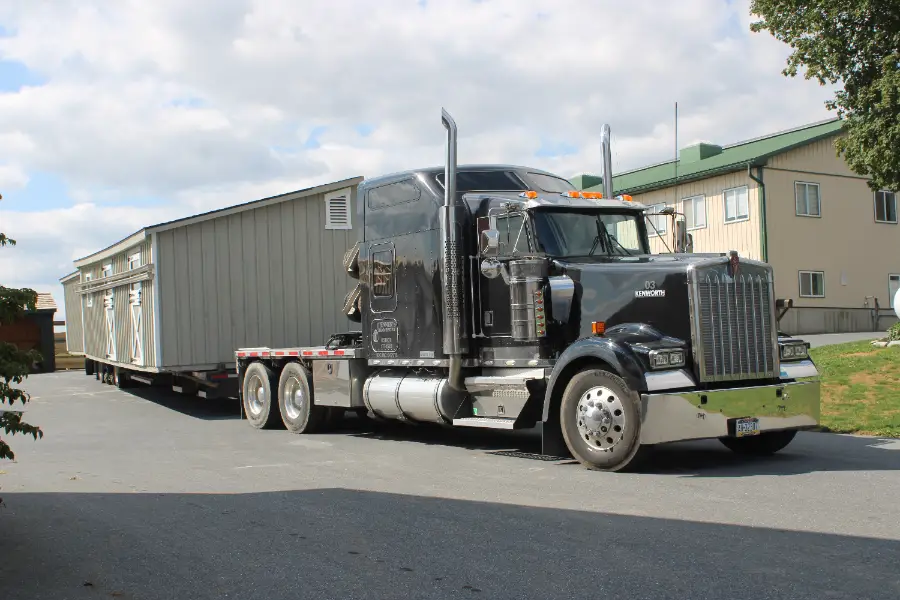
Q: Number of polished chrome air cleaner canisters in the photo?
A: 1